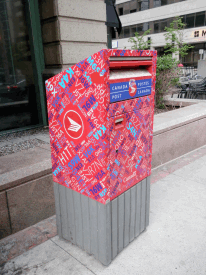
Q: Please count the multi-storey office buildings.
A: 1